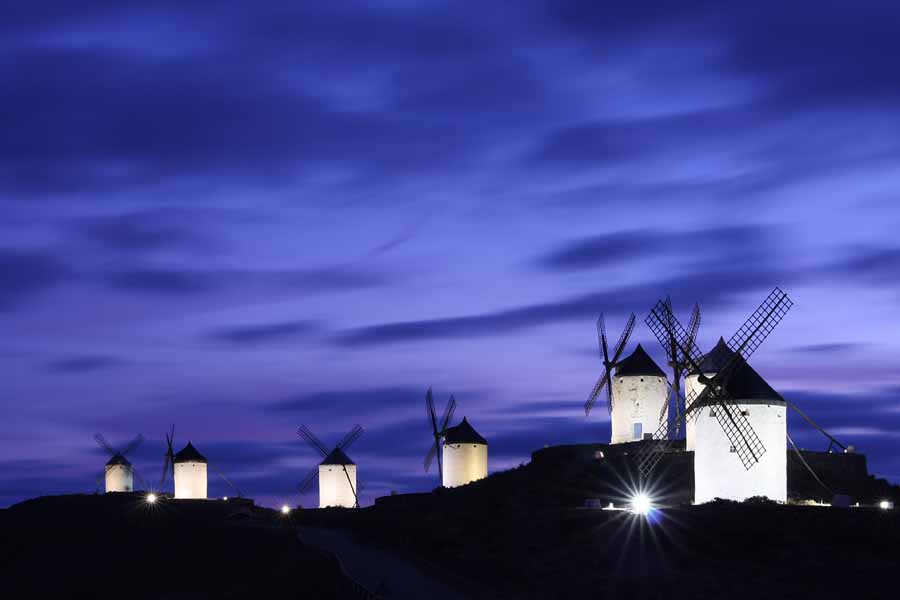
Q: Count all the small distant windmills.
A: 4